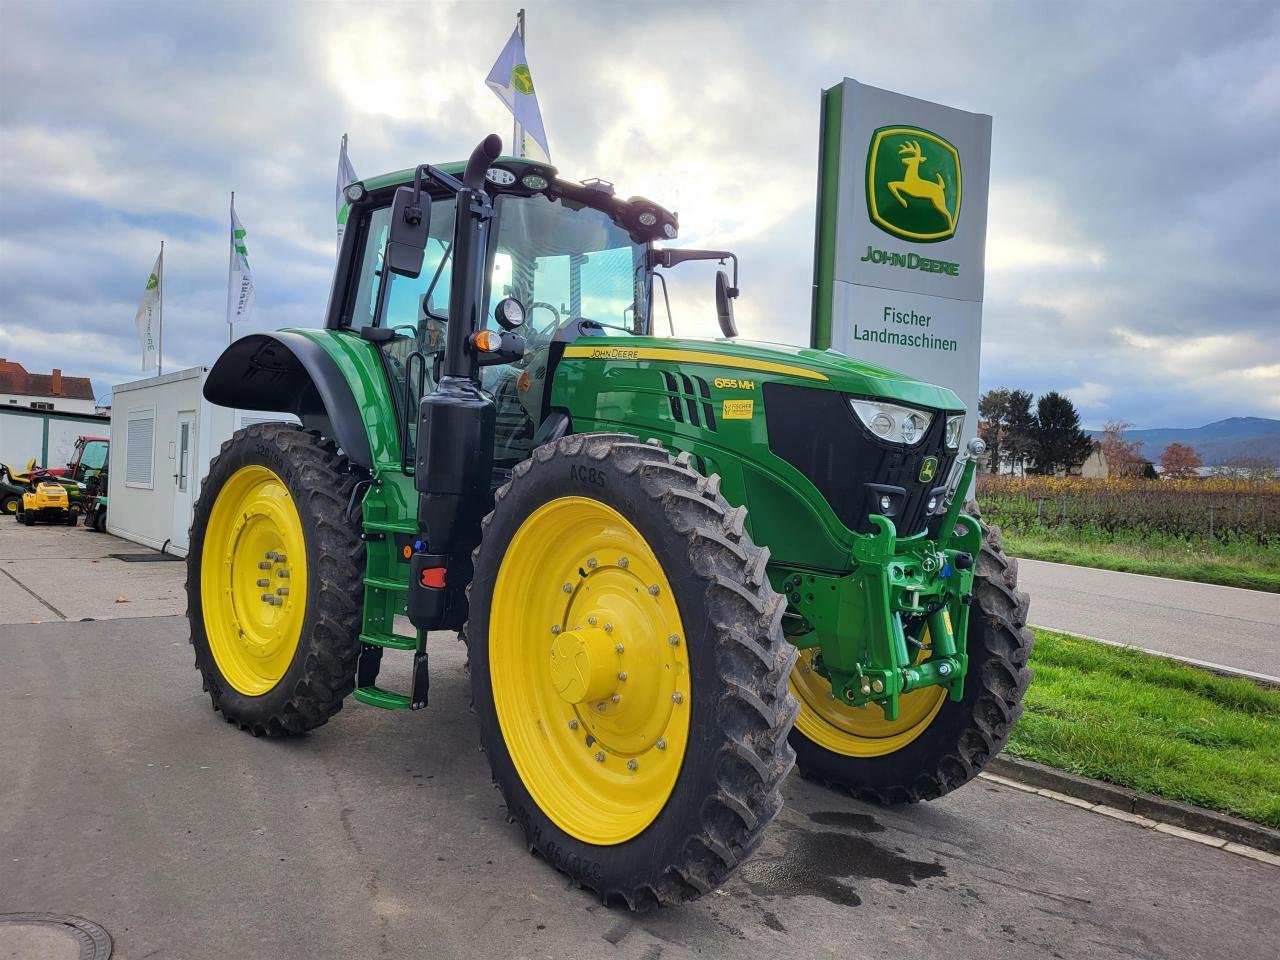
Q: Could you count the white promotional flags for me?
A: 4